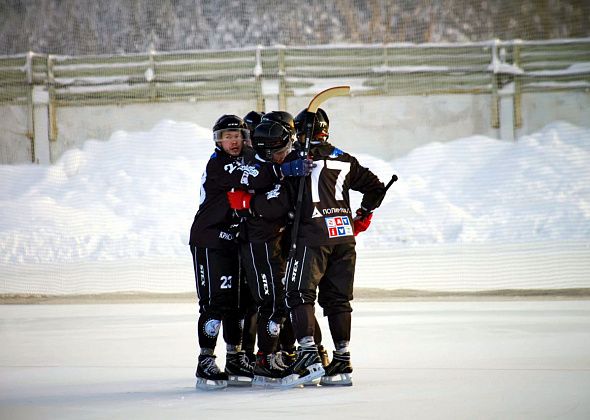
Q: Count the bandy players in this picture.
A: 5